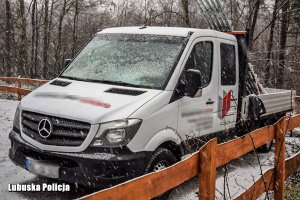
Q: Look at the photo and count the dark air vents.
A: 2